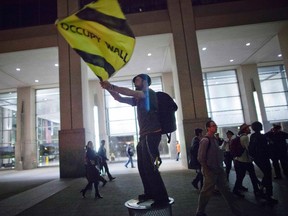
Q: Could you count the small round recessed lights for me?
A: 9